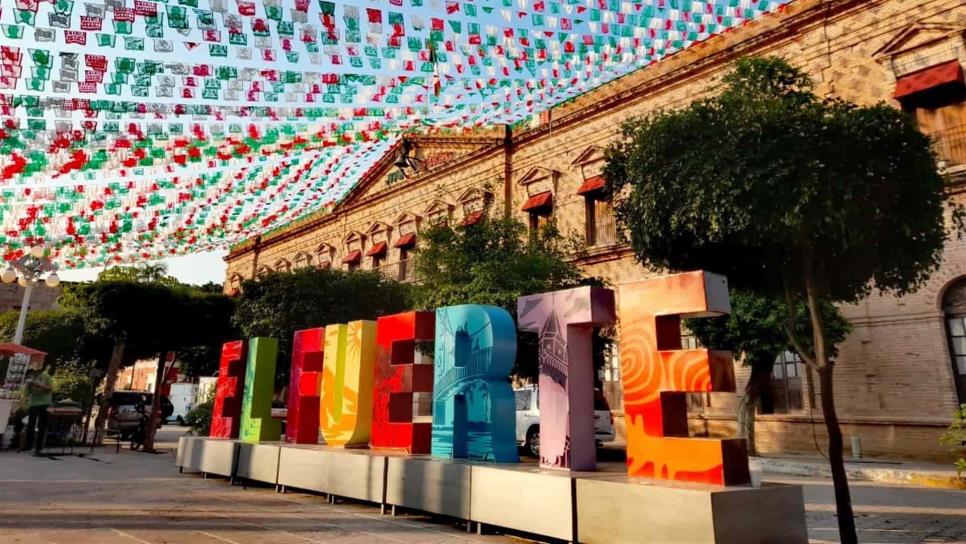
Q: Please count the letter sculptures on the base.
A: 8